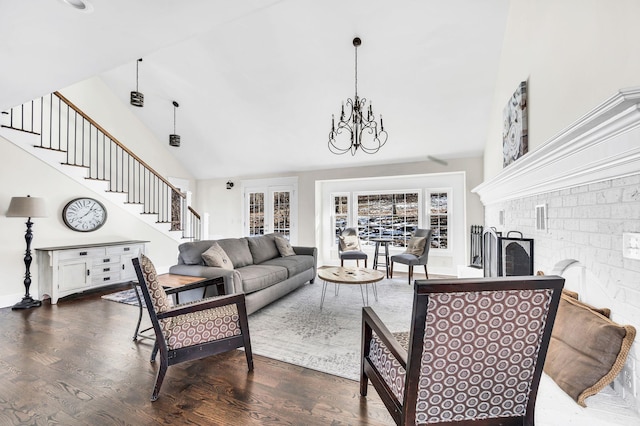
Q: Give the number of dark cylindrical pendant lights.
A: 2